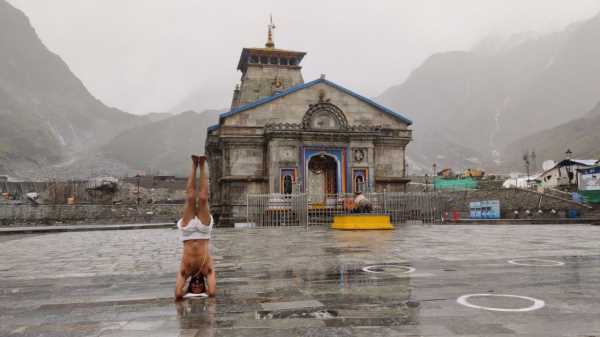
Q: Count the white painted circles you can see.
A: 3